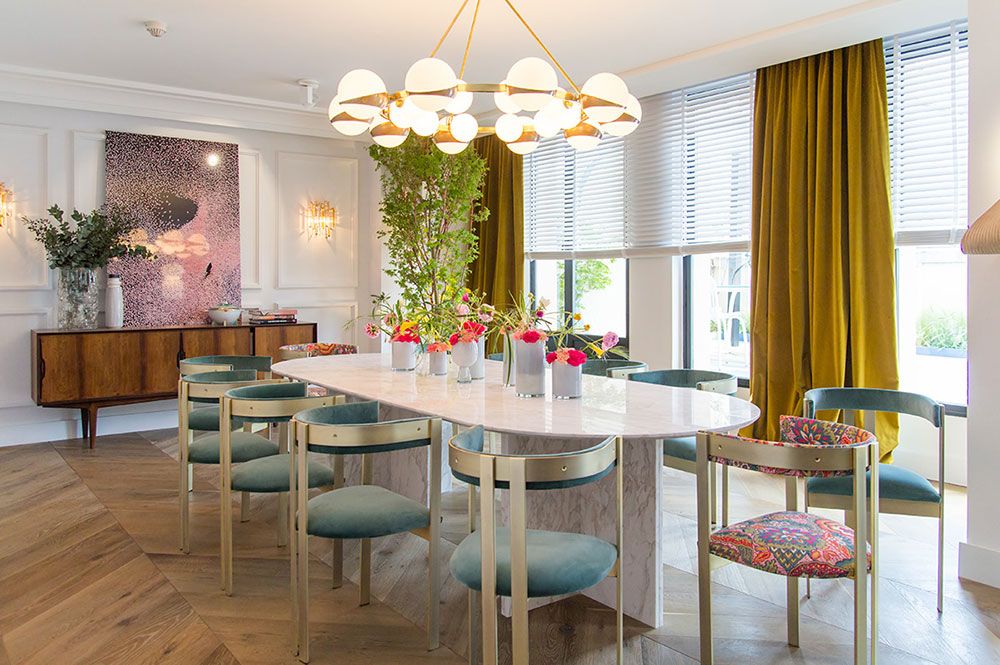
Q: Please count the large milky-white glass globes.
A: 10